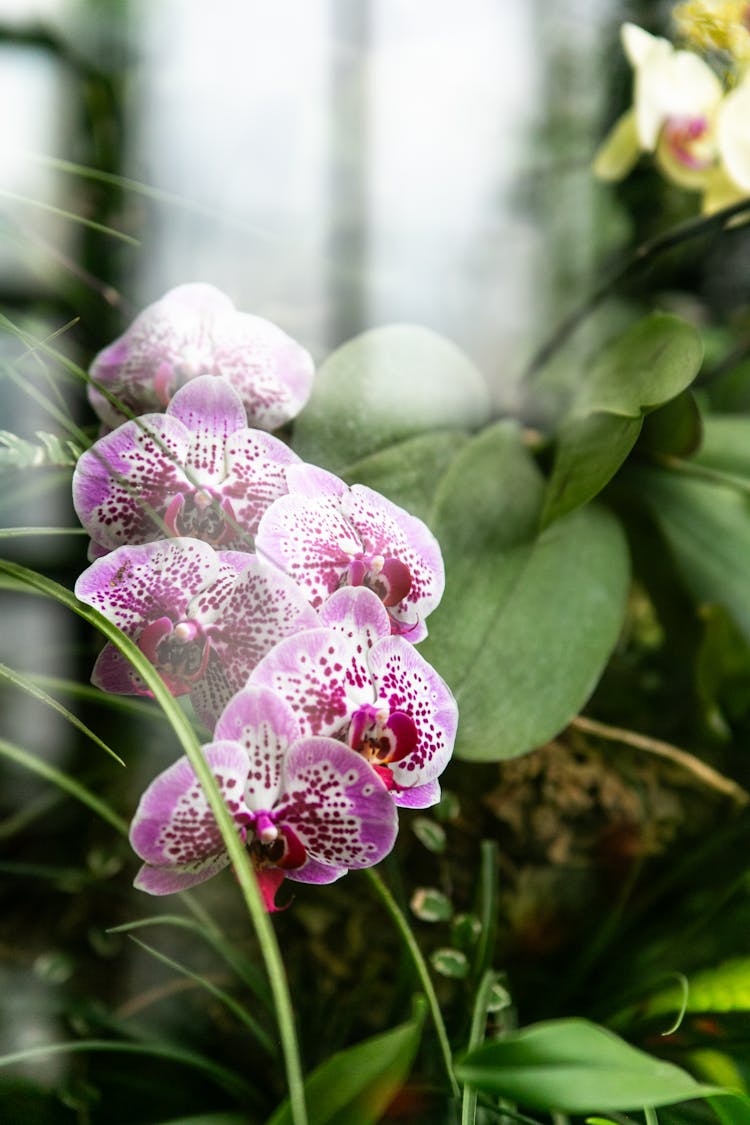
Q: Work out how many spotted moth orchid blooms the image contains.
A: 6